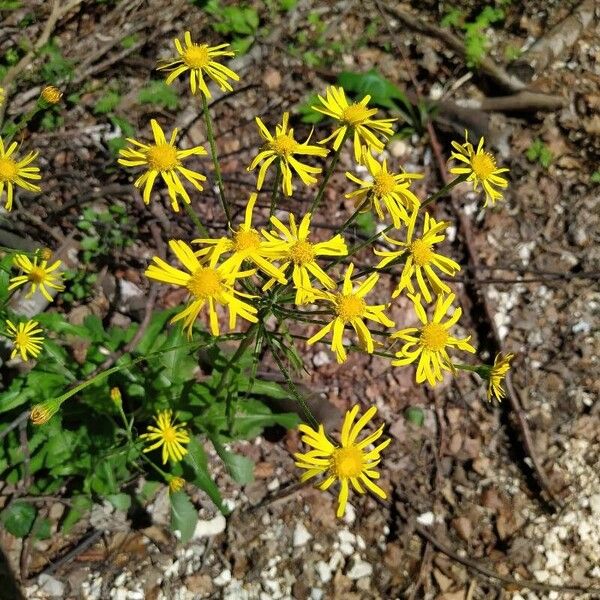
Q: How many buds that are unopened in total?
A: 5